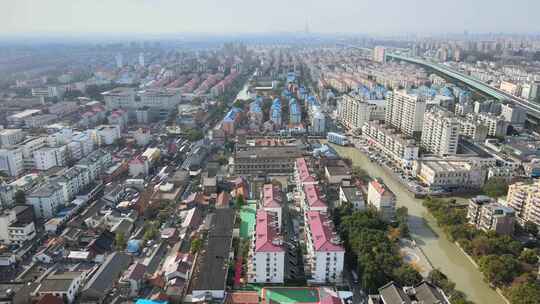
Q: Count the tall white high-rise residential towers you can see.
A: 3